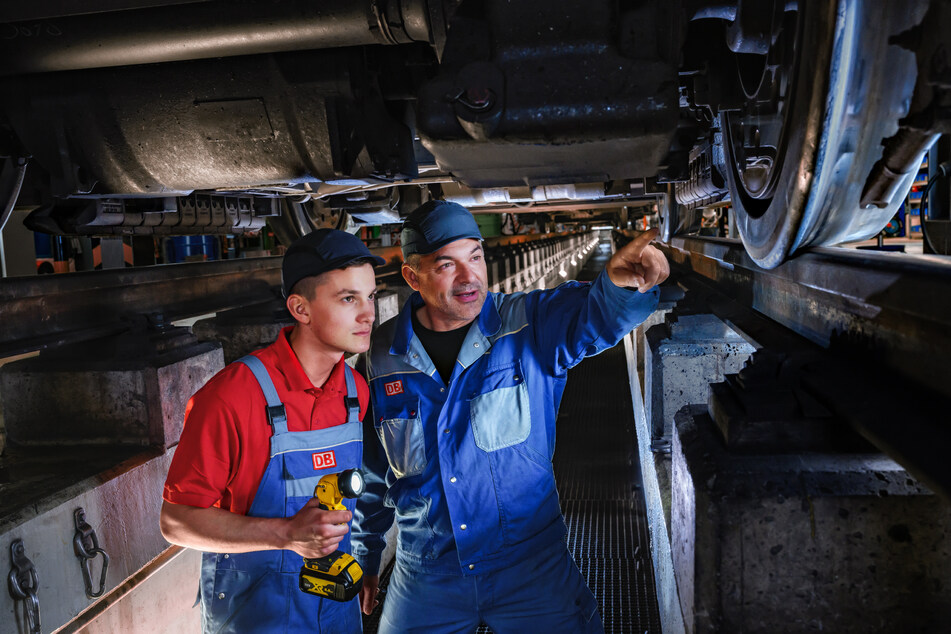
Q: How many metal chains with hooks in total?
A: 2